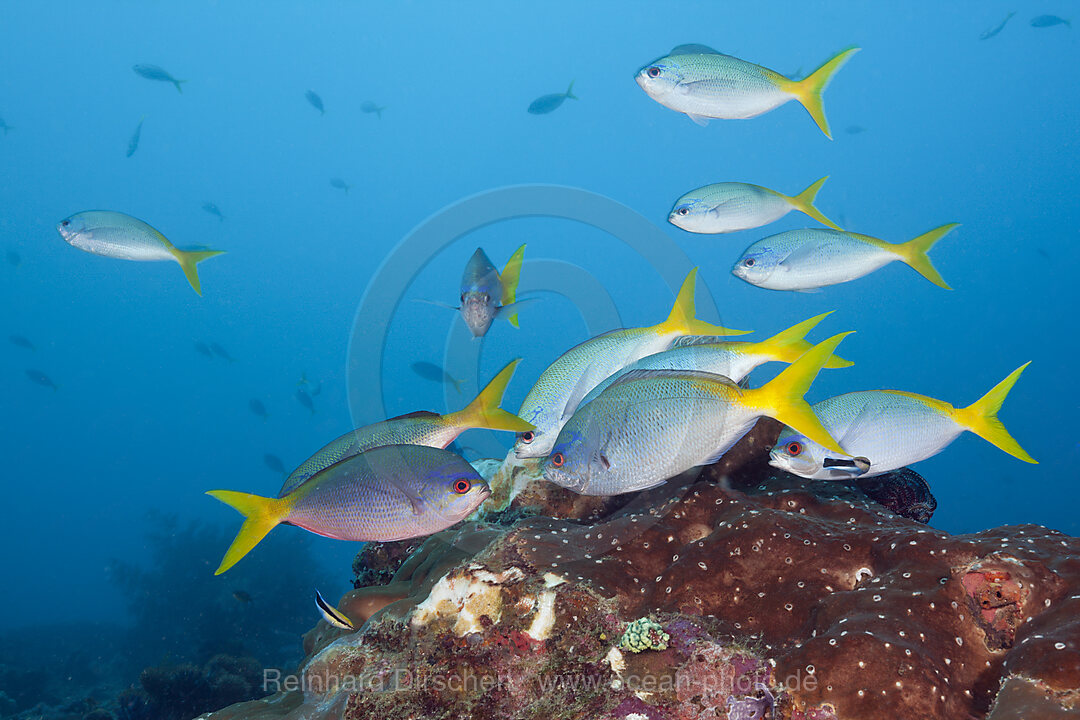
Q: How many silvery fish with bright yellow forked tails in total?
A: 11